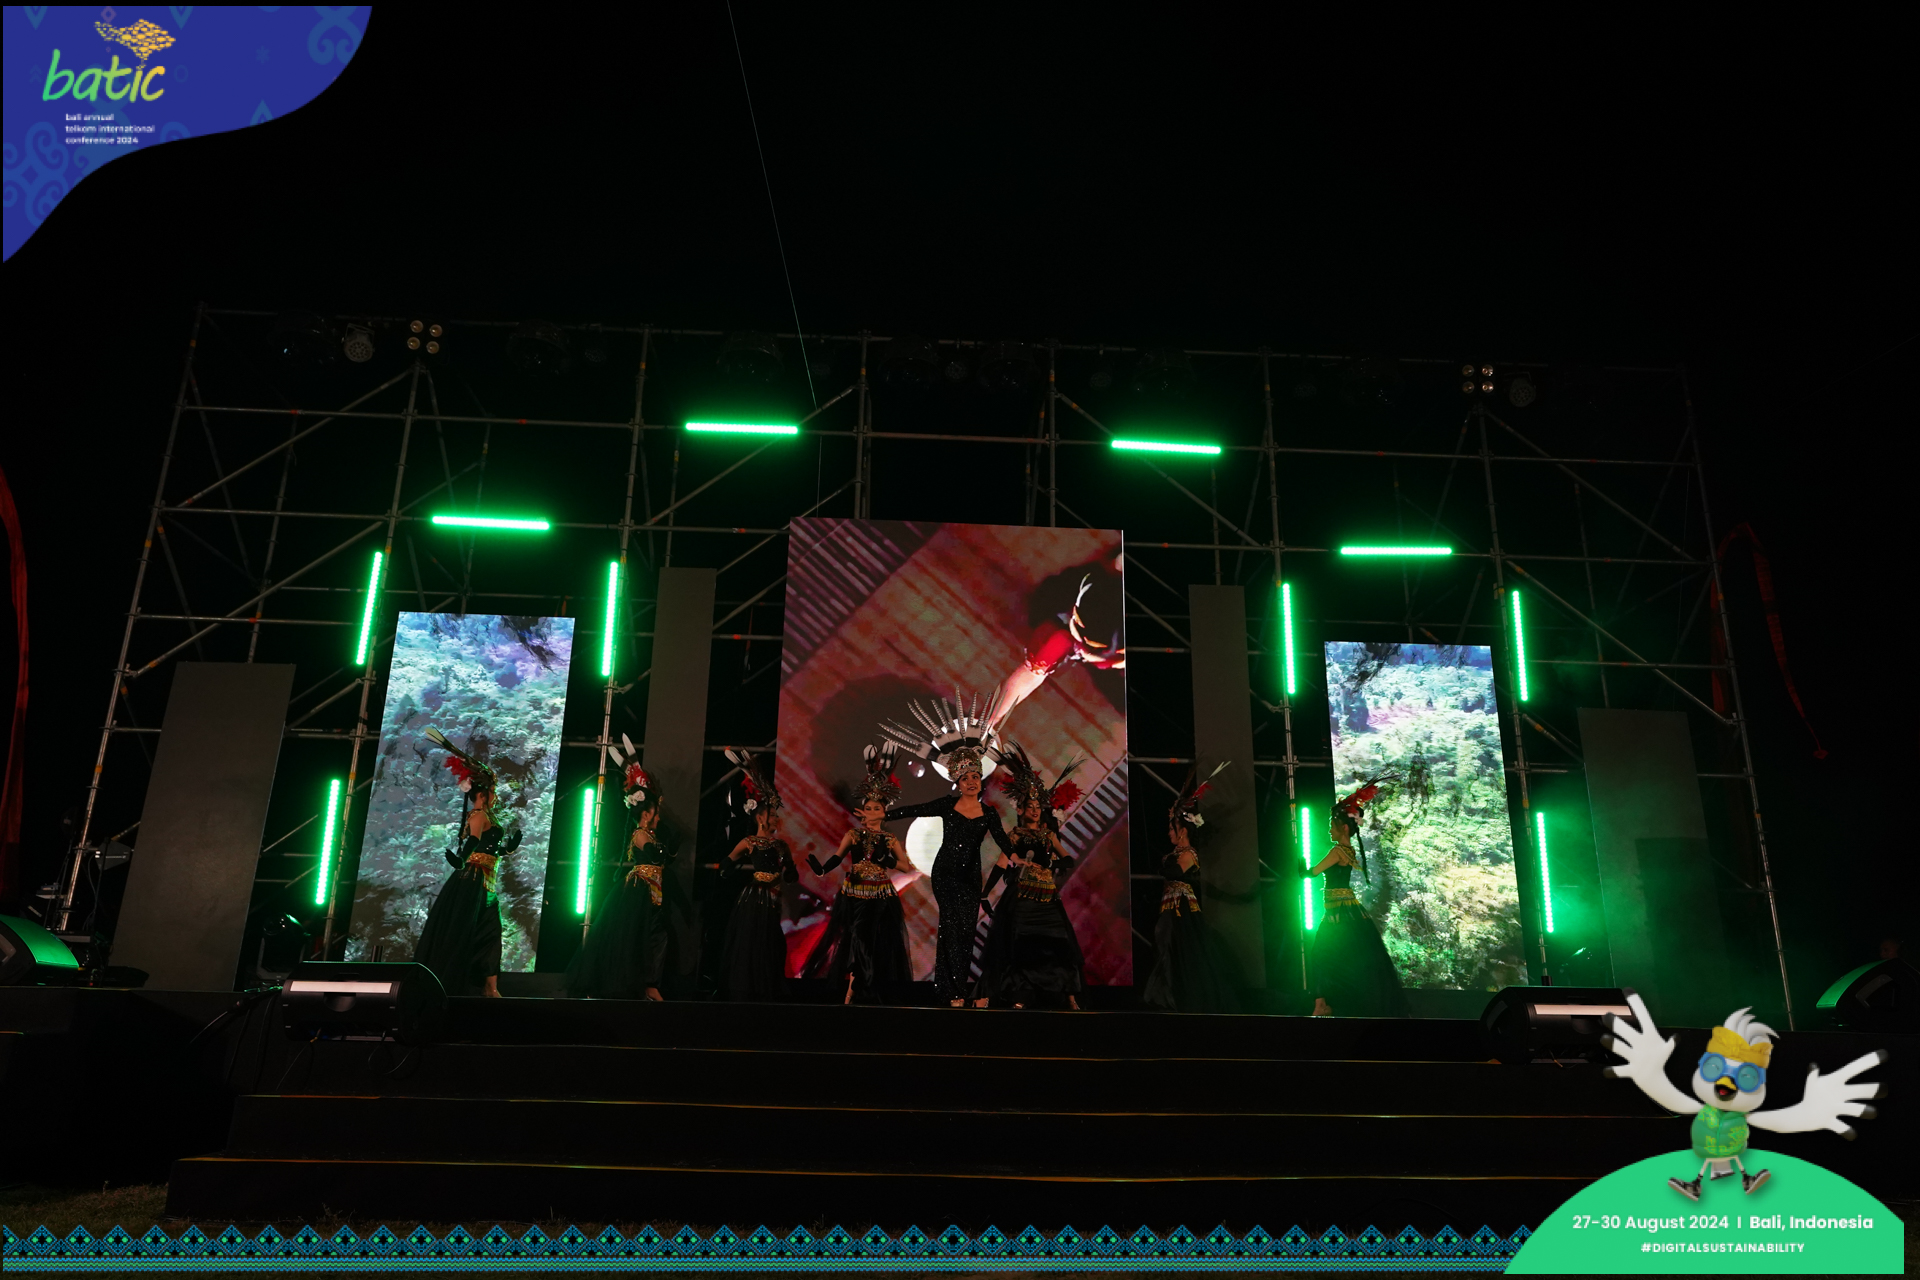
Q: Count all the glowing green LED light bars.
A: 12